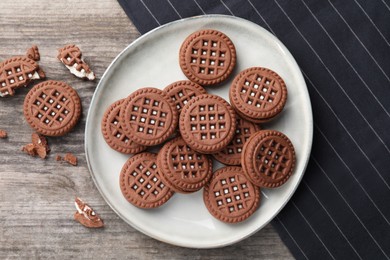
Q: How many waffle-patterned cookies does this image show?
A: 12